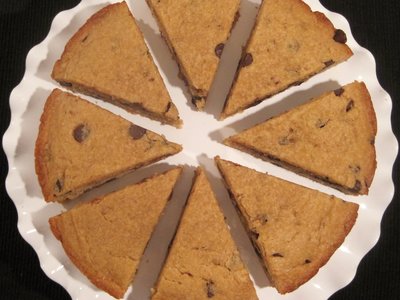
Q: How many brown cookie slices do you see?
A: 8